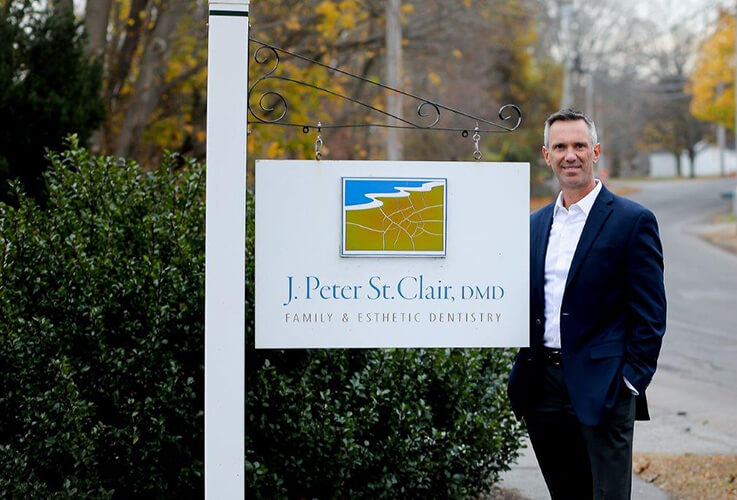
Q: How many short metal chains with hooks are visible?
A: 2